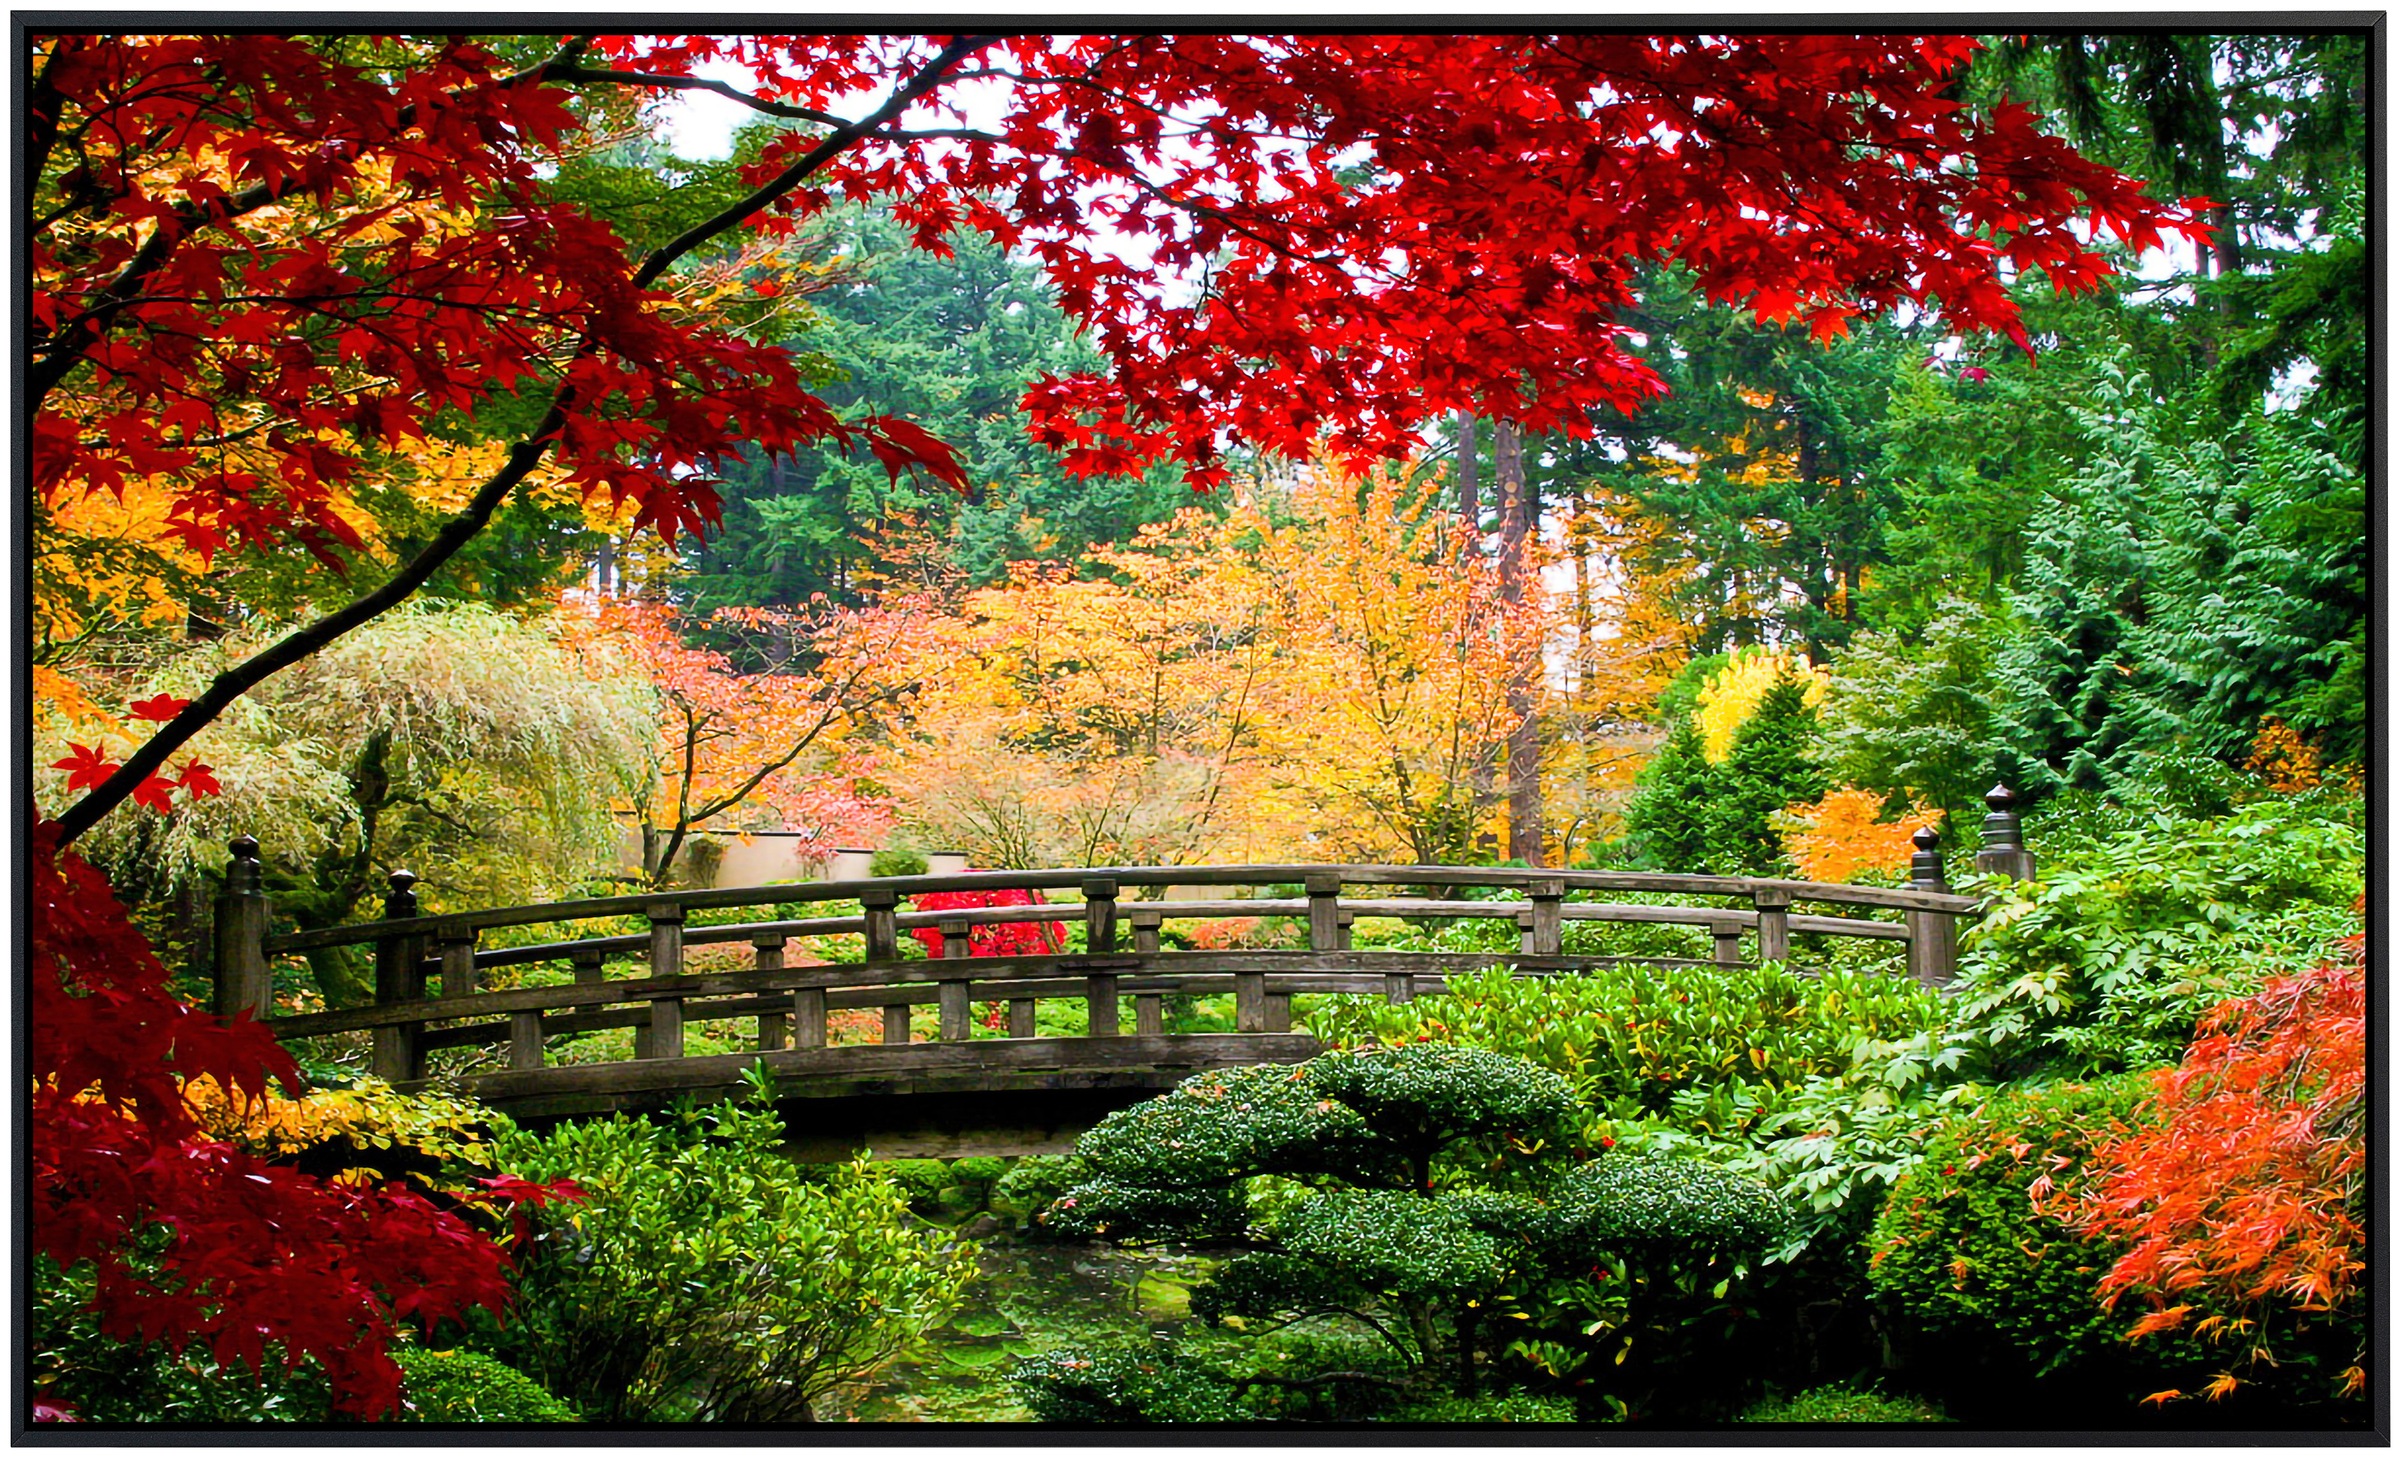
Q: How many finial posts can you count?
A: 4